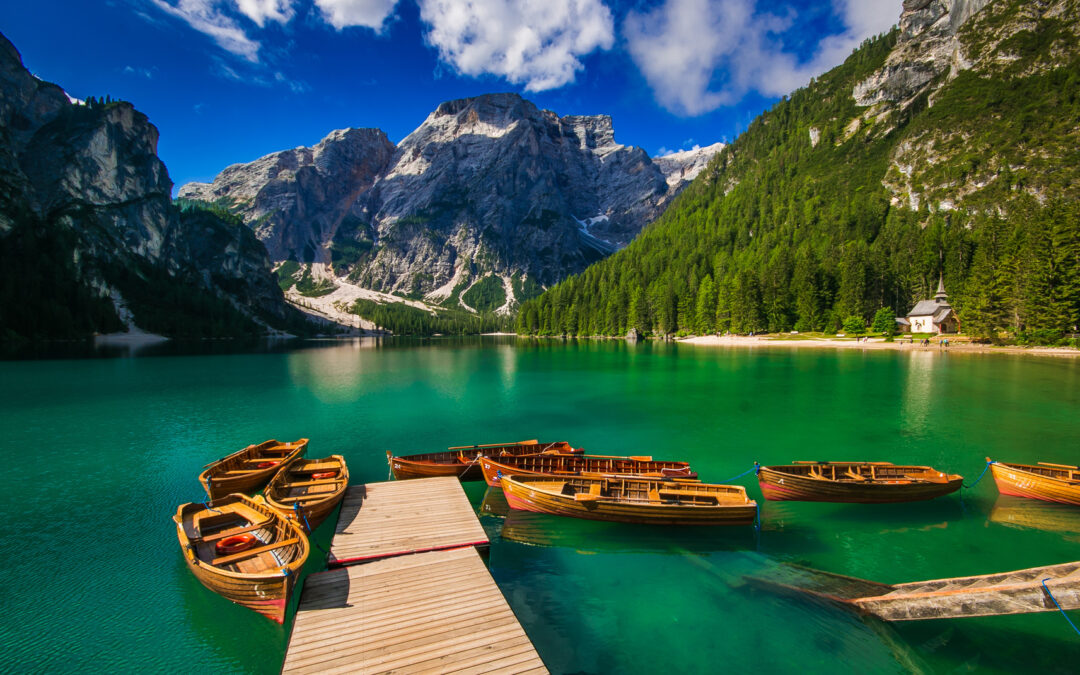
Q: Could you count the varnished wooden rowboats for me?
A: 8